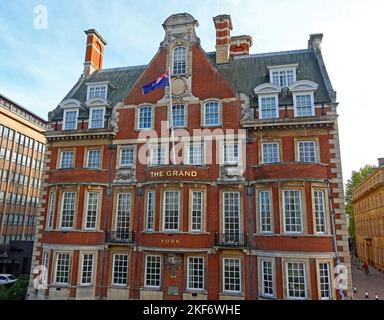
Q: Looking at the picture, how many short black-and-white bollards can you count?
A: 3